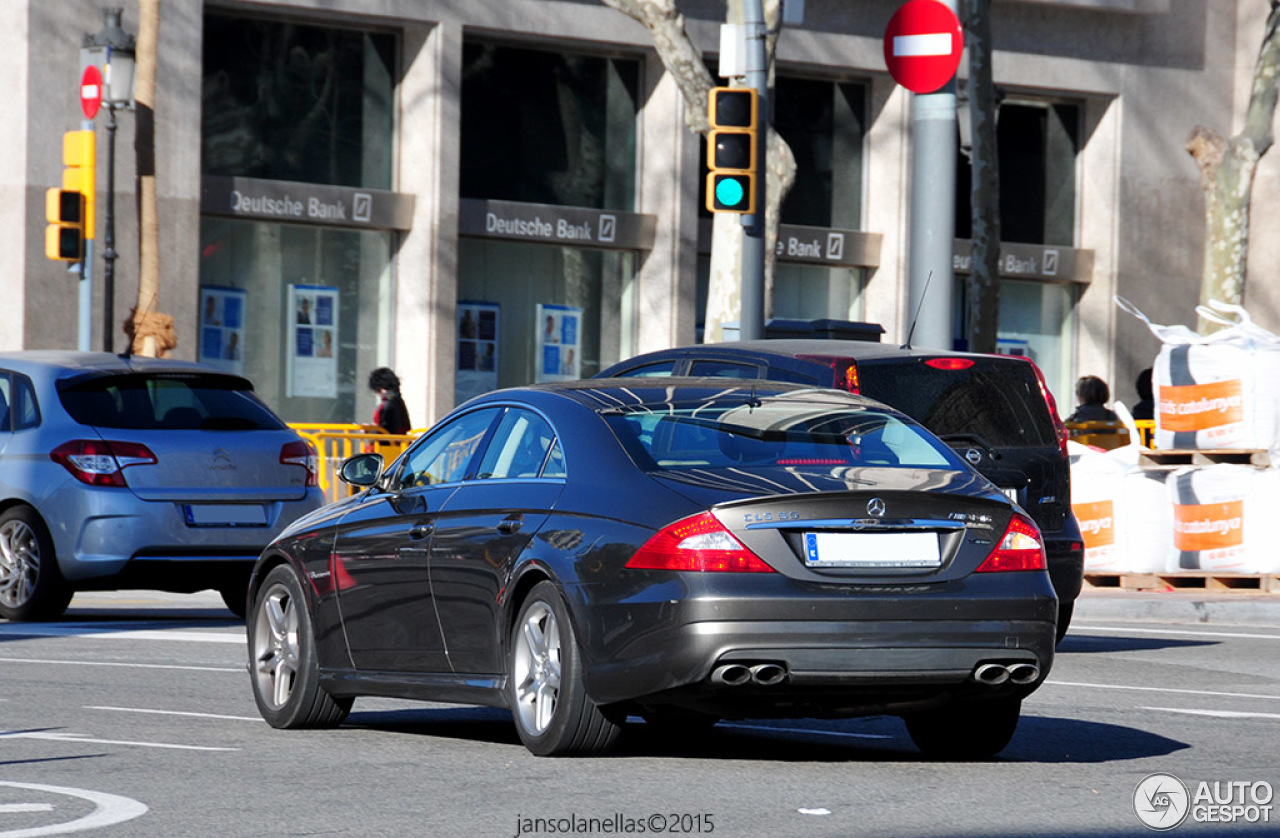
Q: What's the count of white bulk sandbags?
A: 3